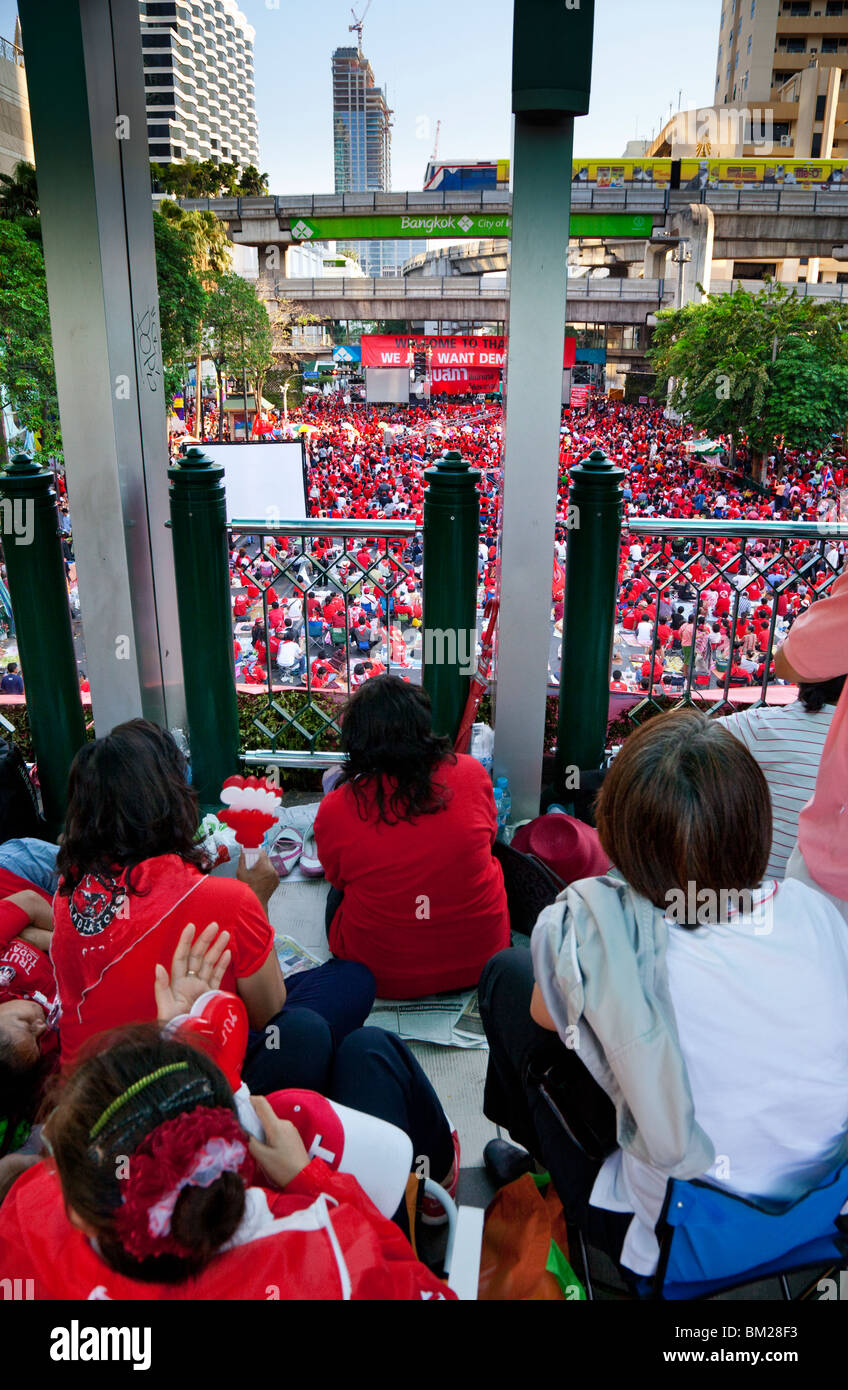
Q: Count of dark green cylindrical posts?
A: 4